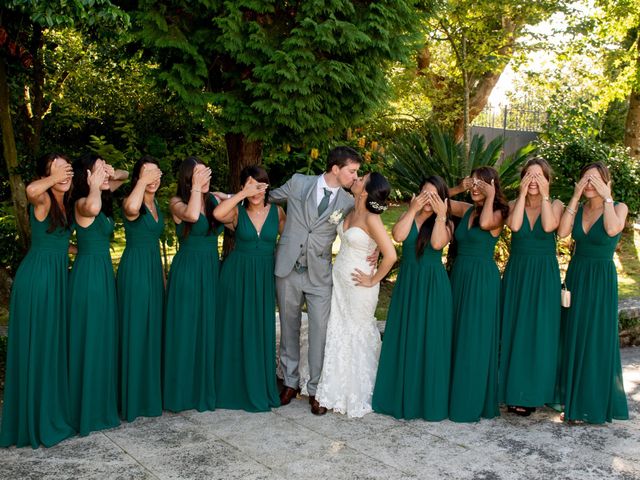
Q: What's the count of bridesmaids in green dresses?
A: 9